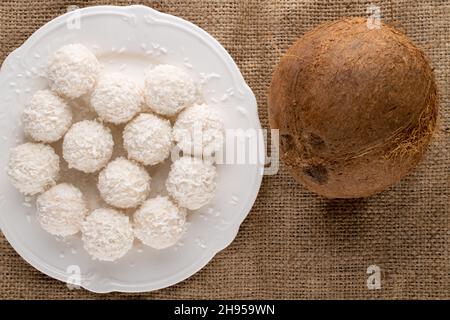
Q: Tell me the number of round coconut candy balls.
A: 13